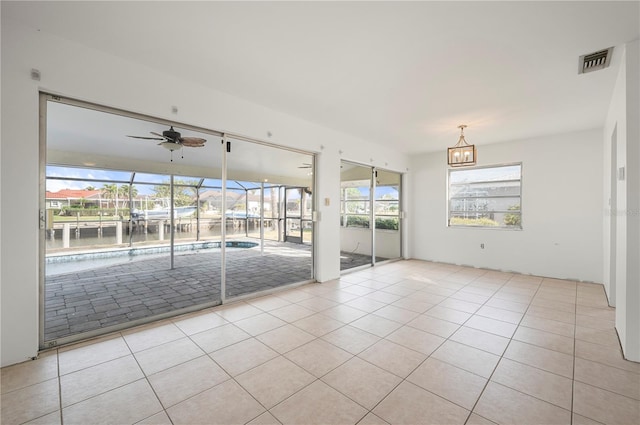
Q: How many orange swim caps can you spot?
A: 0